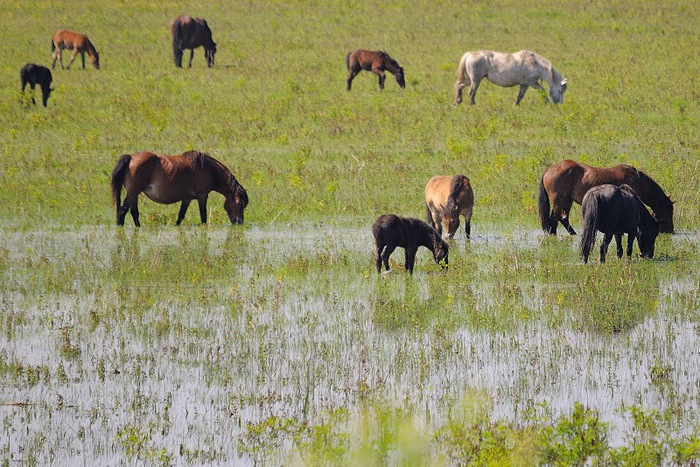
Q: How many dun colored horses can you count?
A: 1